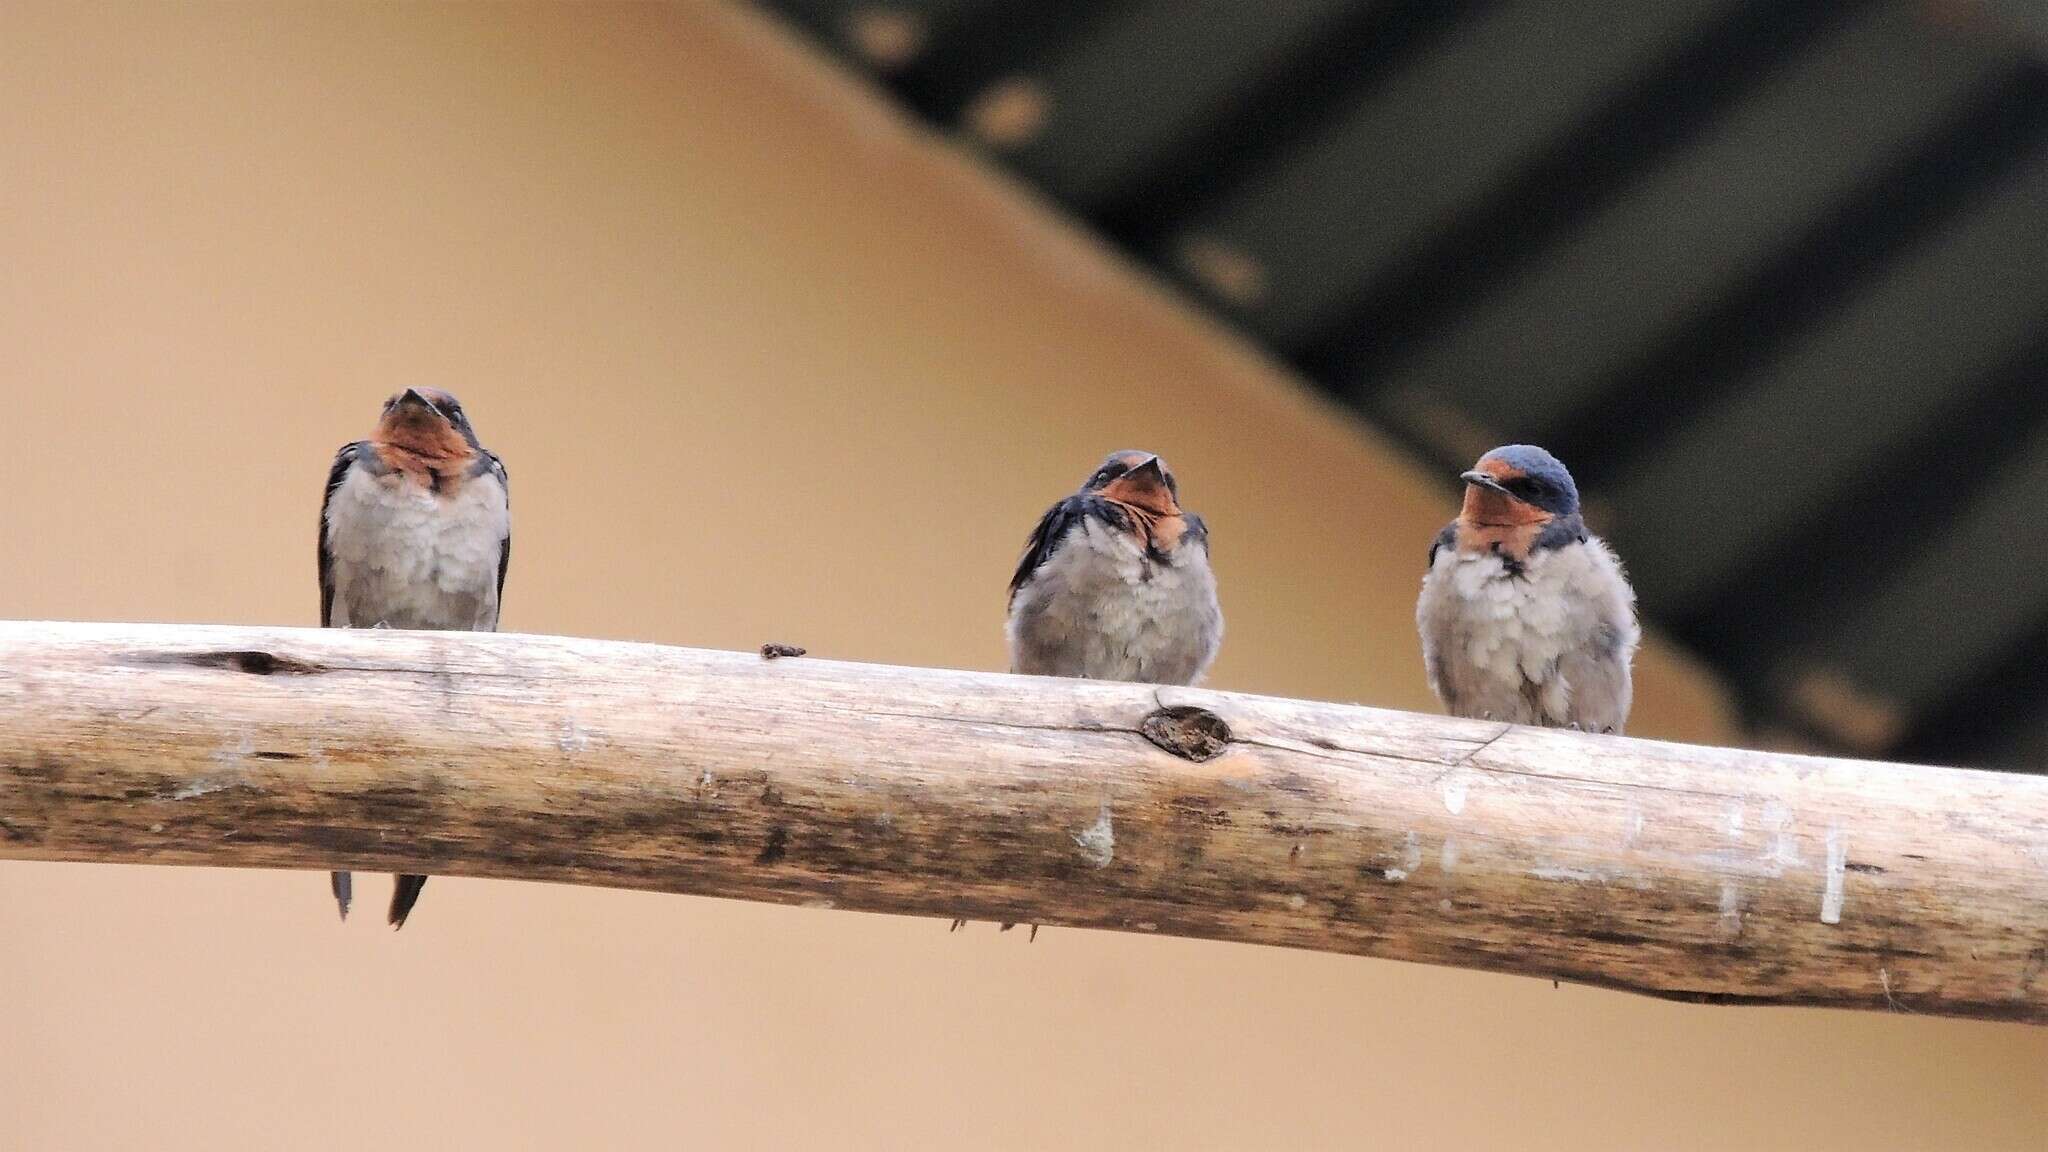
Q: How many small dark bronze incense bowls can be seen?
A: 0